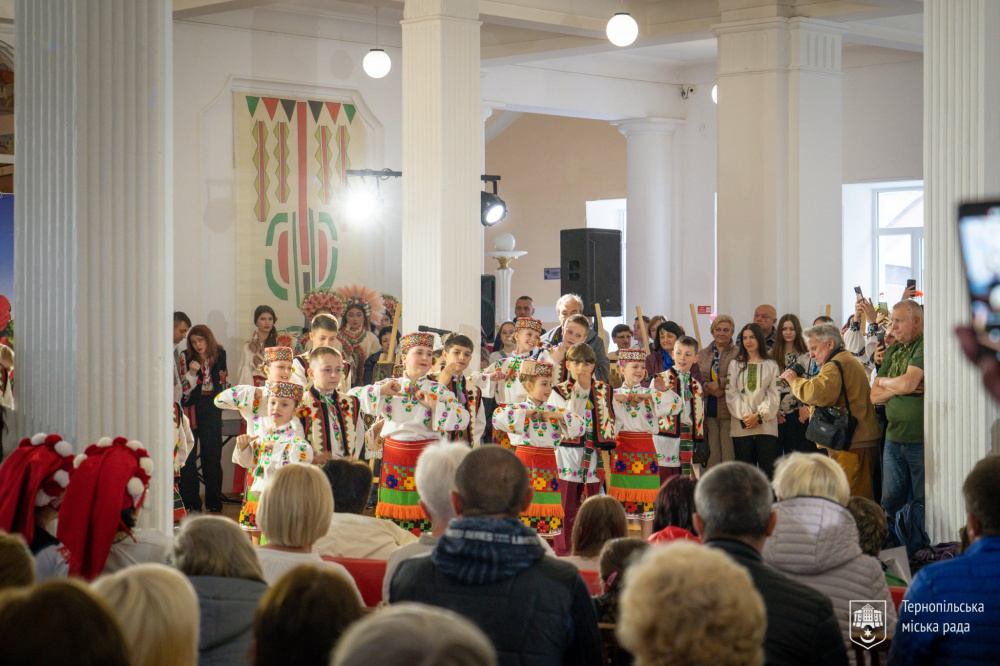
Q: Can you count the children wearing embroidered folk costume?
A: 12